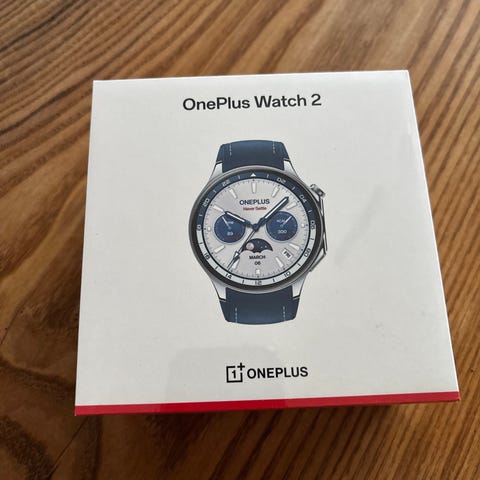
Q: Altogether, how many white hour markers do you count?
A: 12